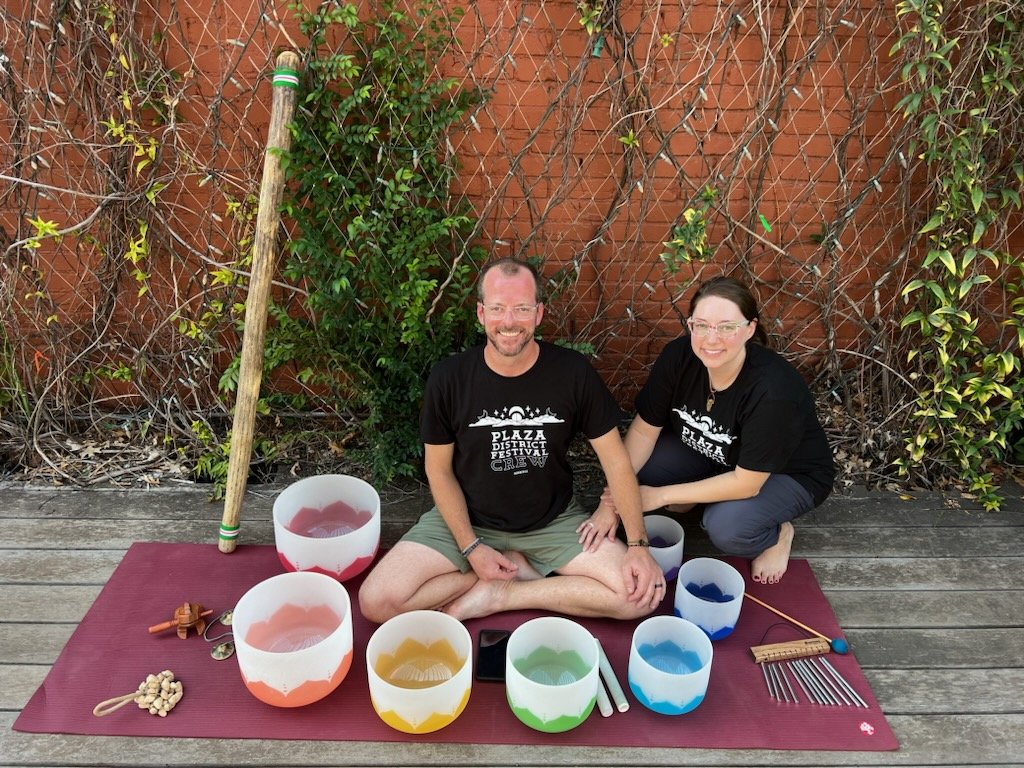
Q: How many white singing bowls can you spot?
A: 7